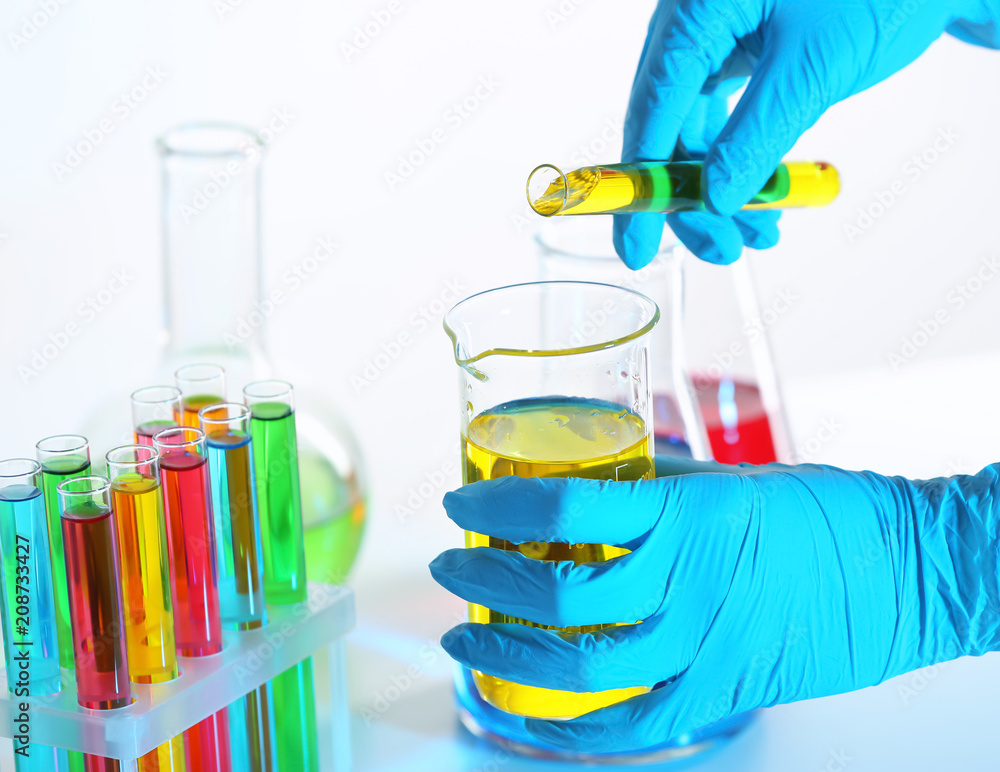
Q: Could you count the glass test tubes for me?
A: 10